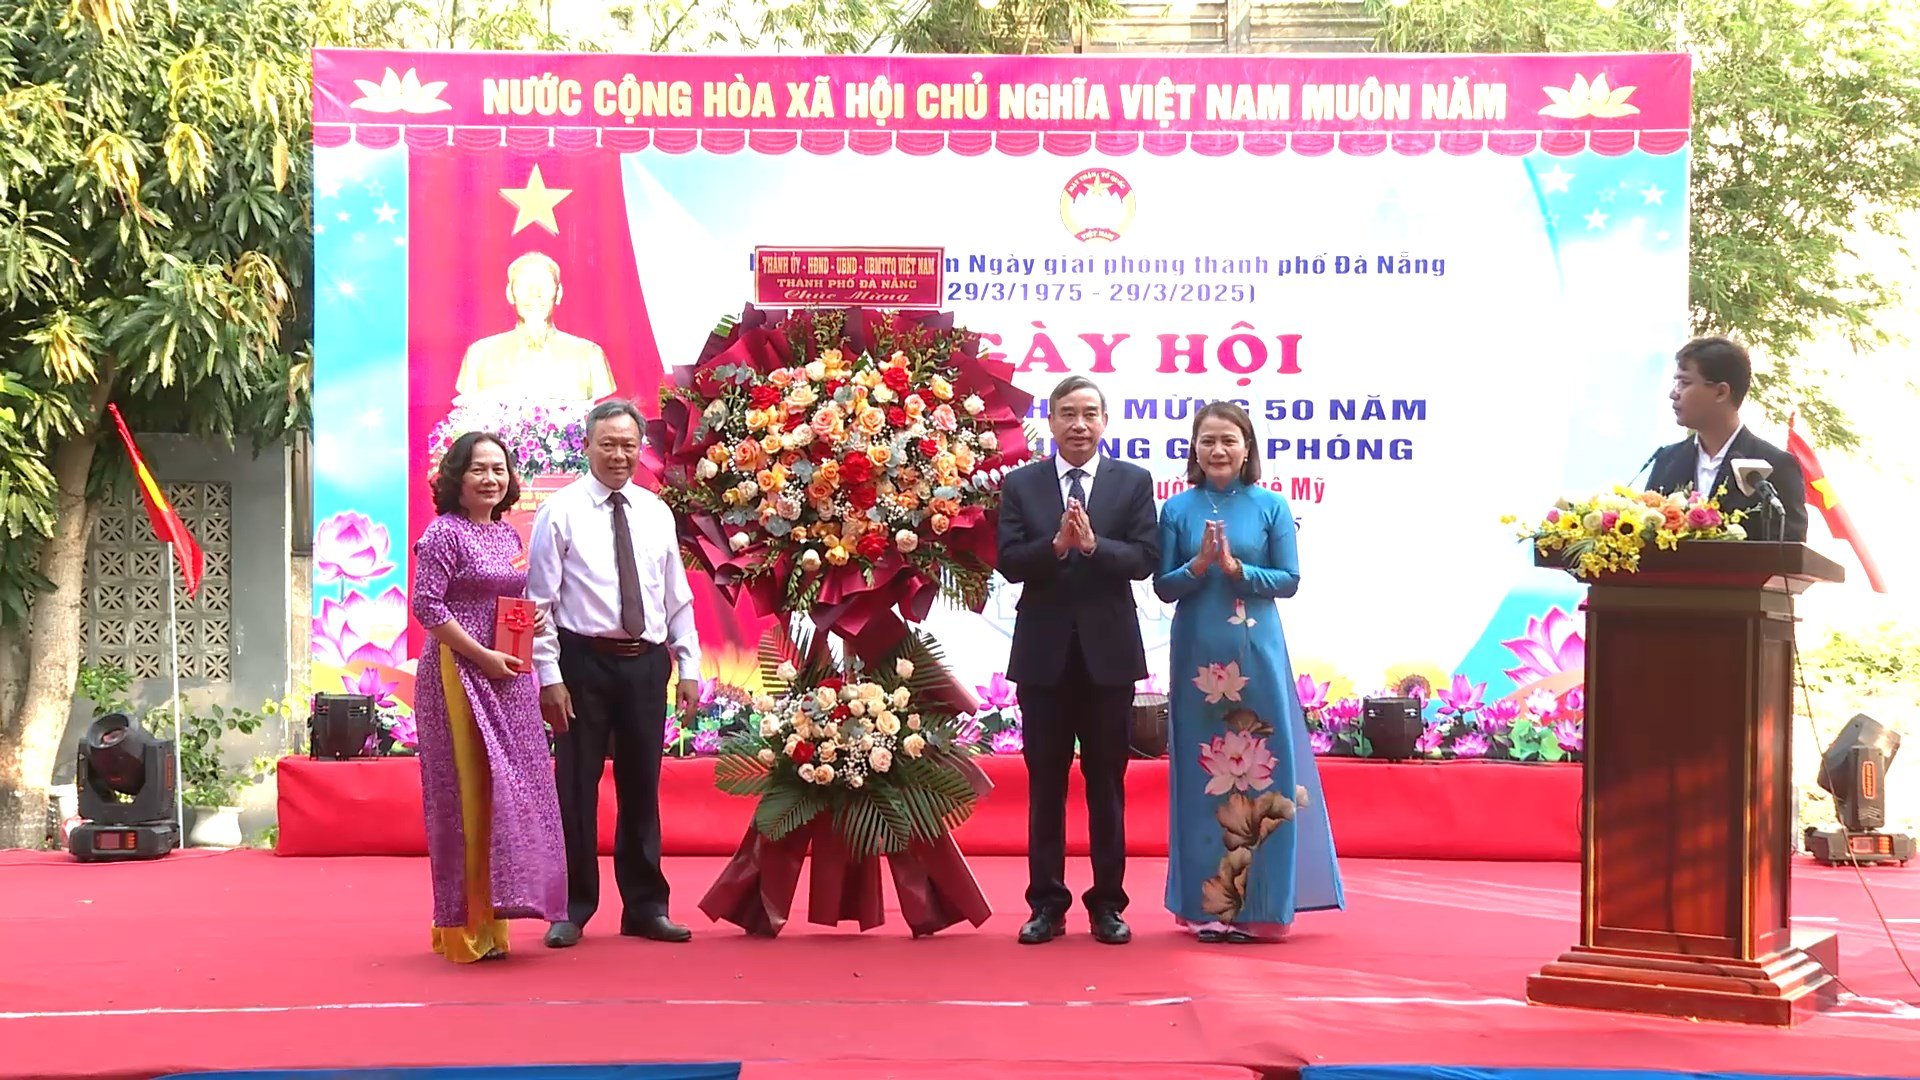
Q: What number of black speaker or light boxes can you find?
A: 5